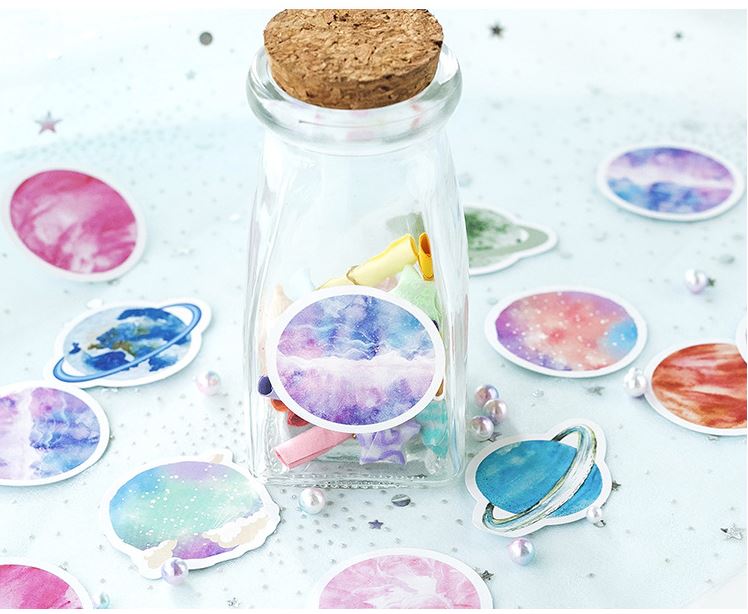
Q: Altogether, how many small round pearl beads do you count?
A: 11